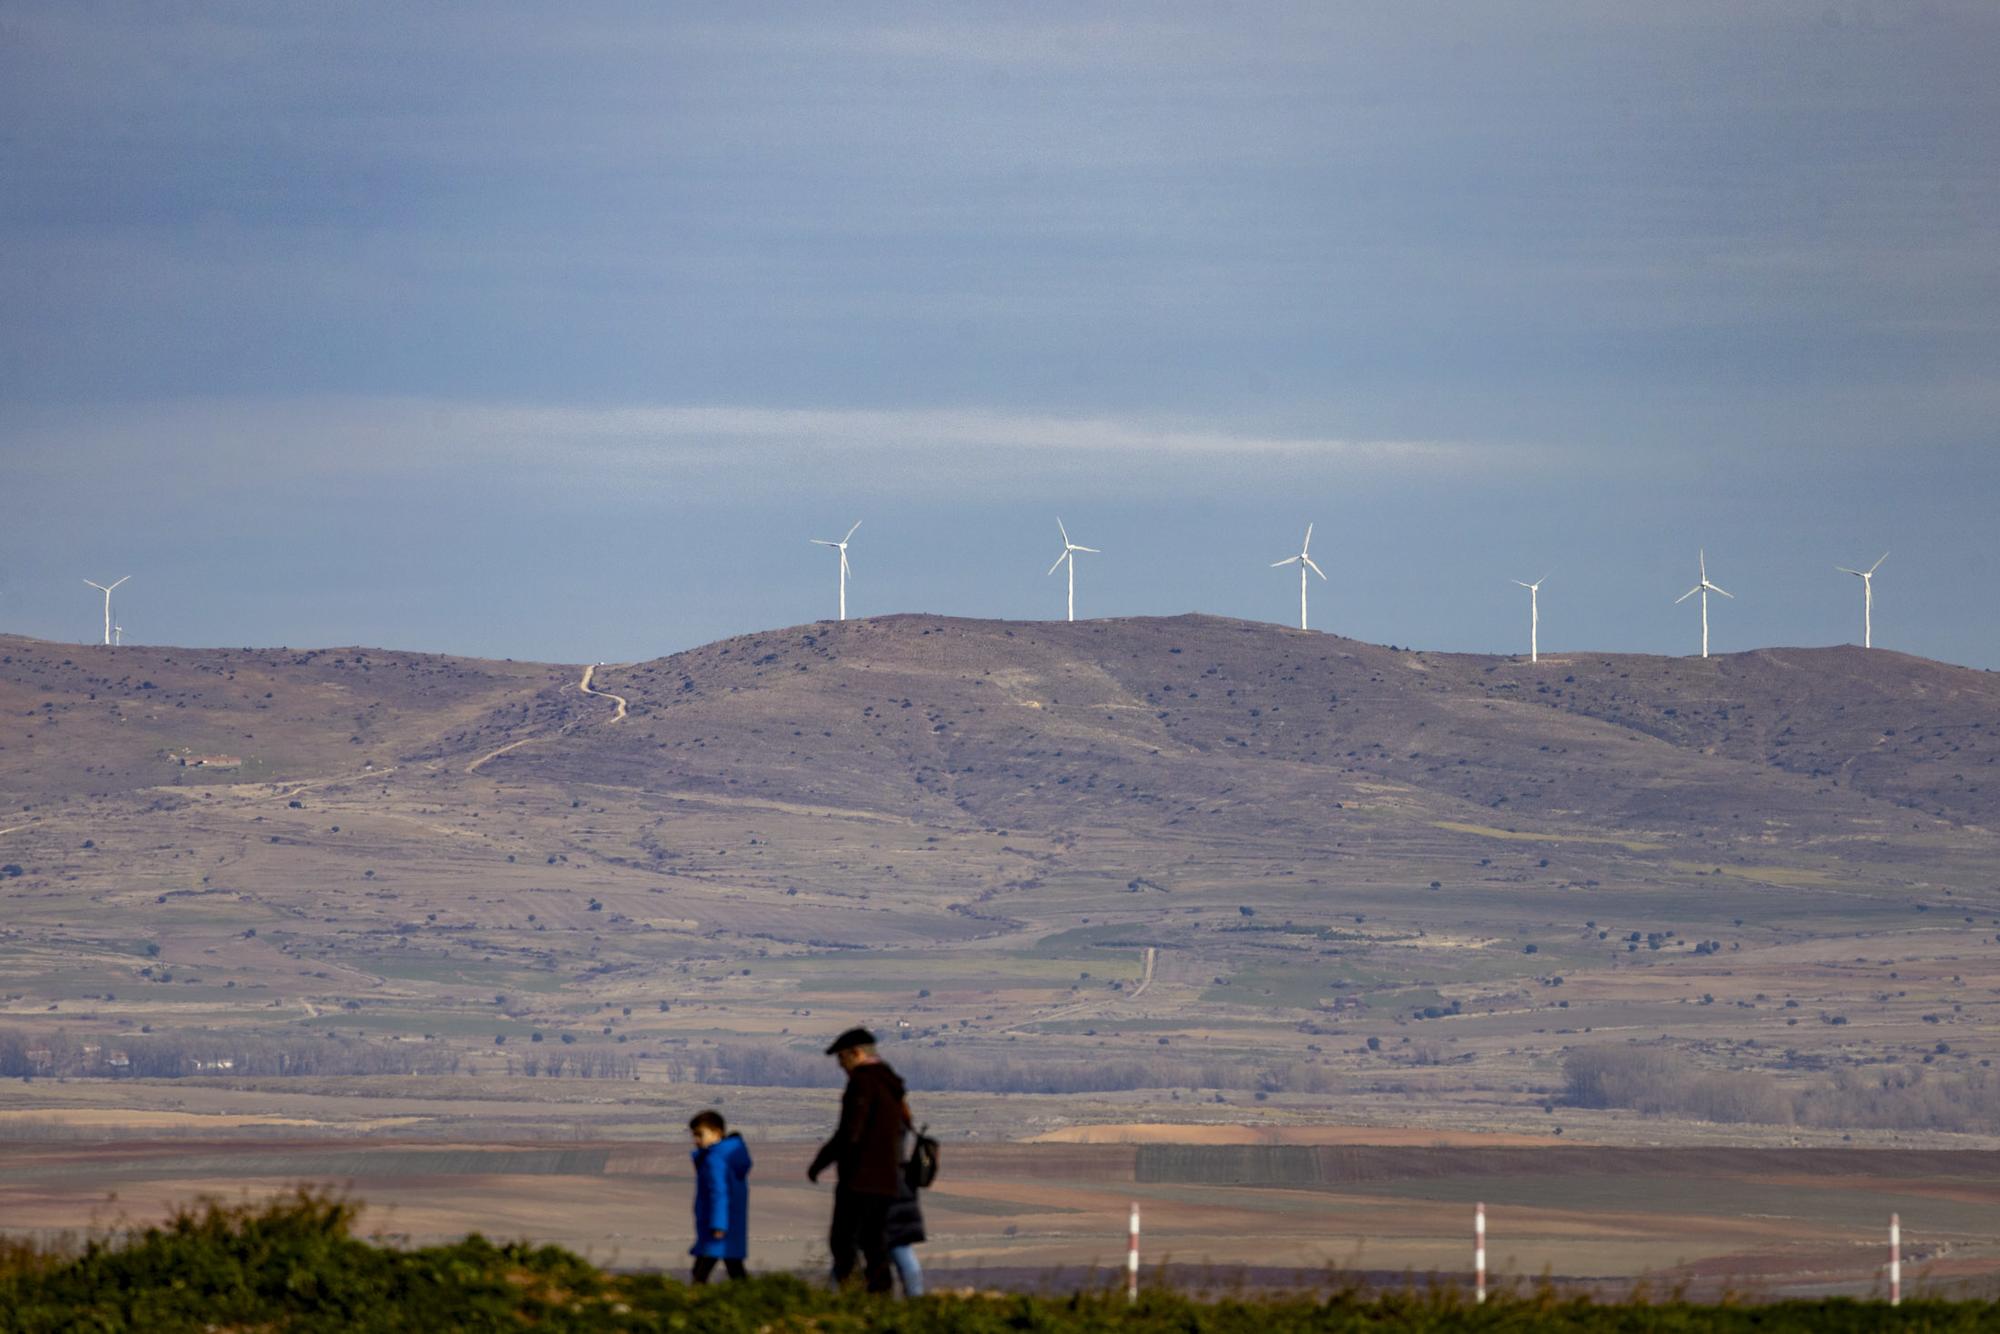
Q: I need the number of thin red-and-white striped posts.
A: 3